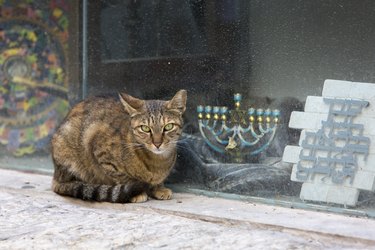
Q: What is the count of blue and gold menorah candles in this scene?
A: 9